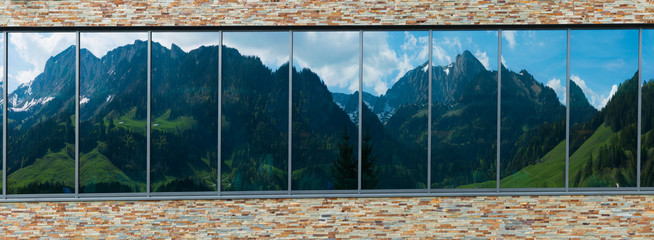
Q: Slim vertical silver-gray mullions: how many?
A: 10